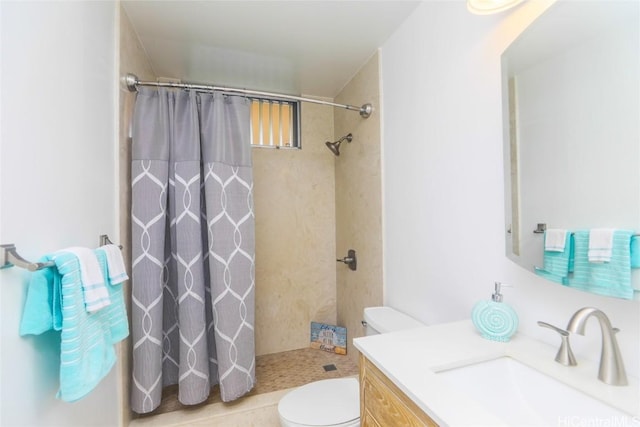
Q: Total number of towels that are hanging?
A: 4